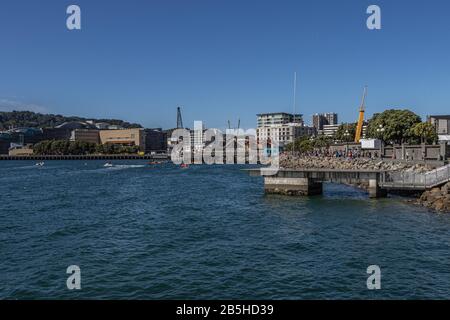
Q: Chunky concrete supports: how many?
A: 2